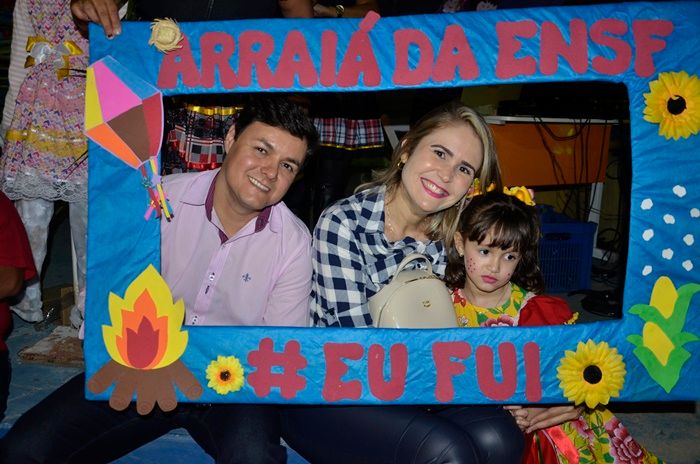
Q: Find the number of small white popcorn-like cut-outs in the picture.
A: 9